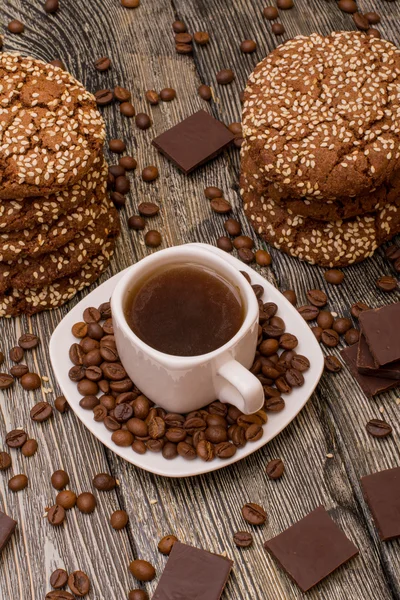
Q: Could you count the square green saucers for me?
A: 0